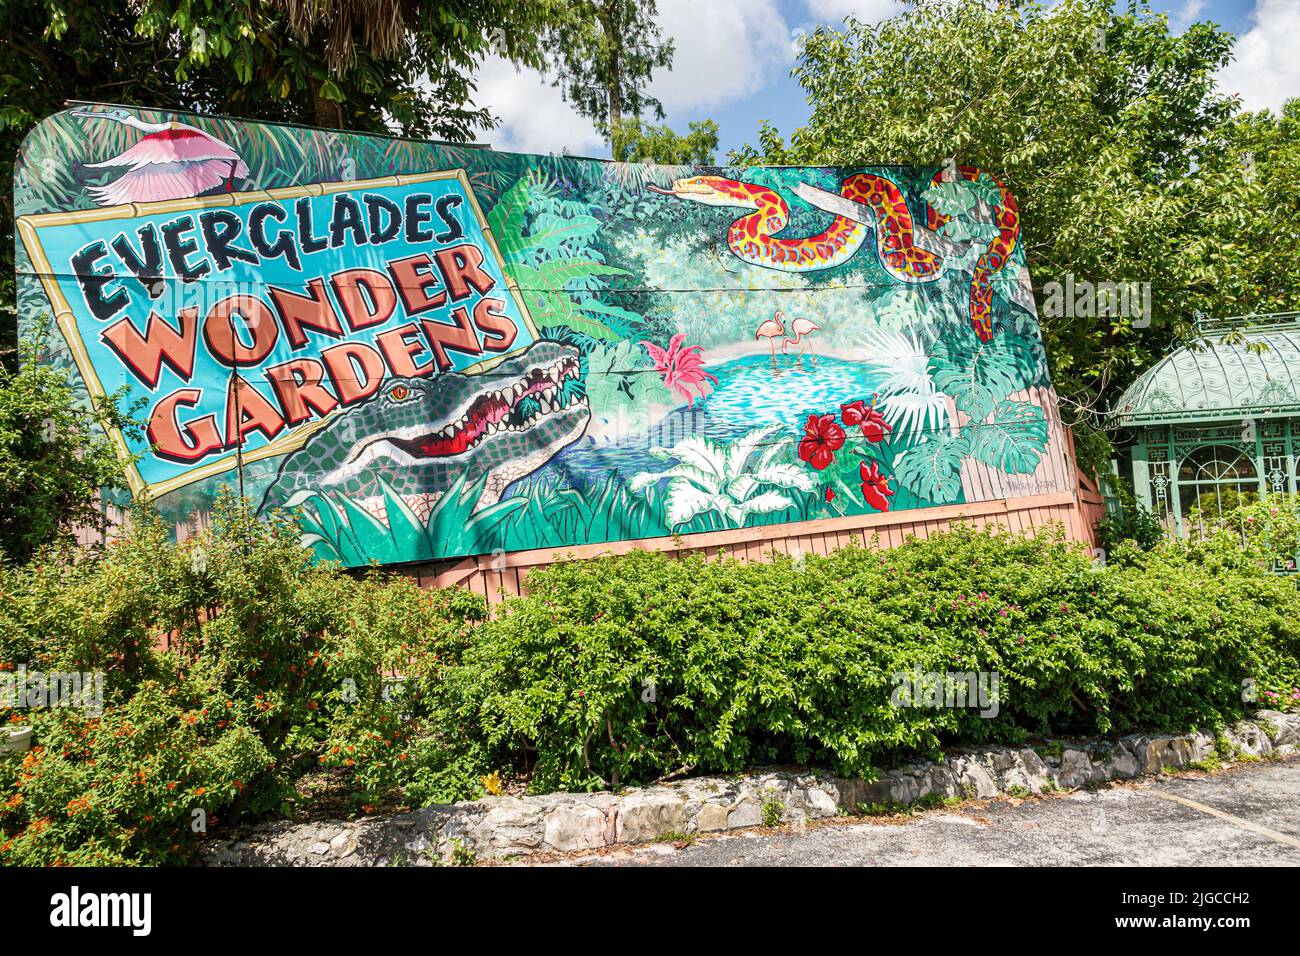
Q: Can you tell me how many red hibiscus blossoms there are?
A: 3